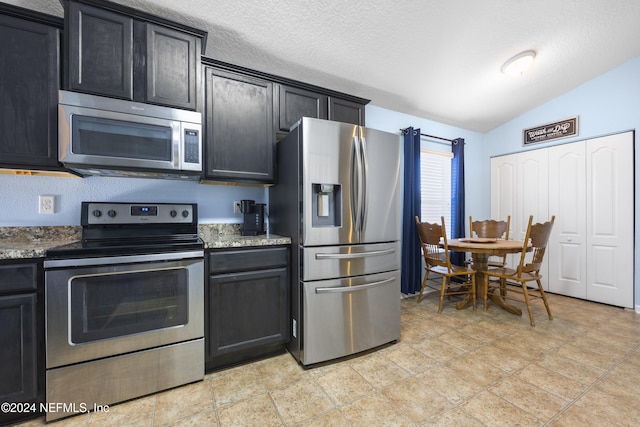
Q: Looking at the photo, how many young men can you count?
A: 0